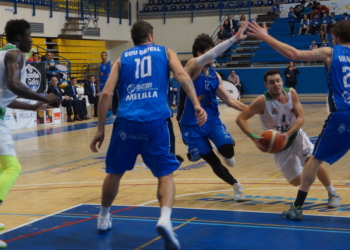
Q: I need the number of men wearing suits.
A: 3